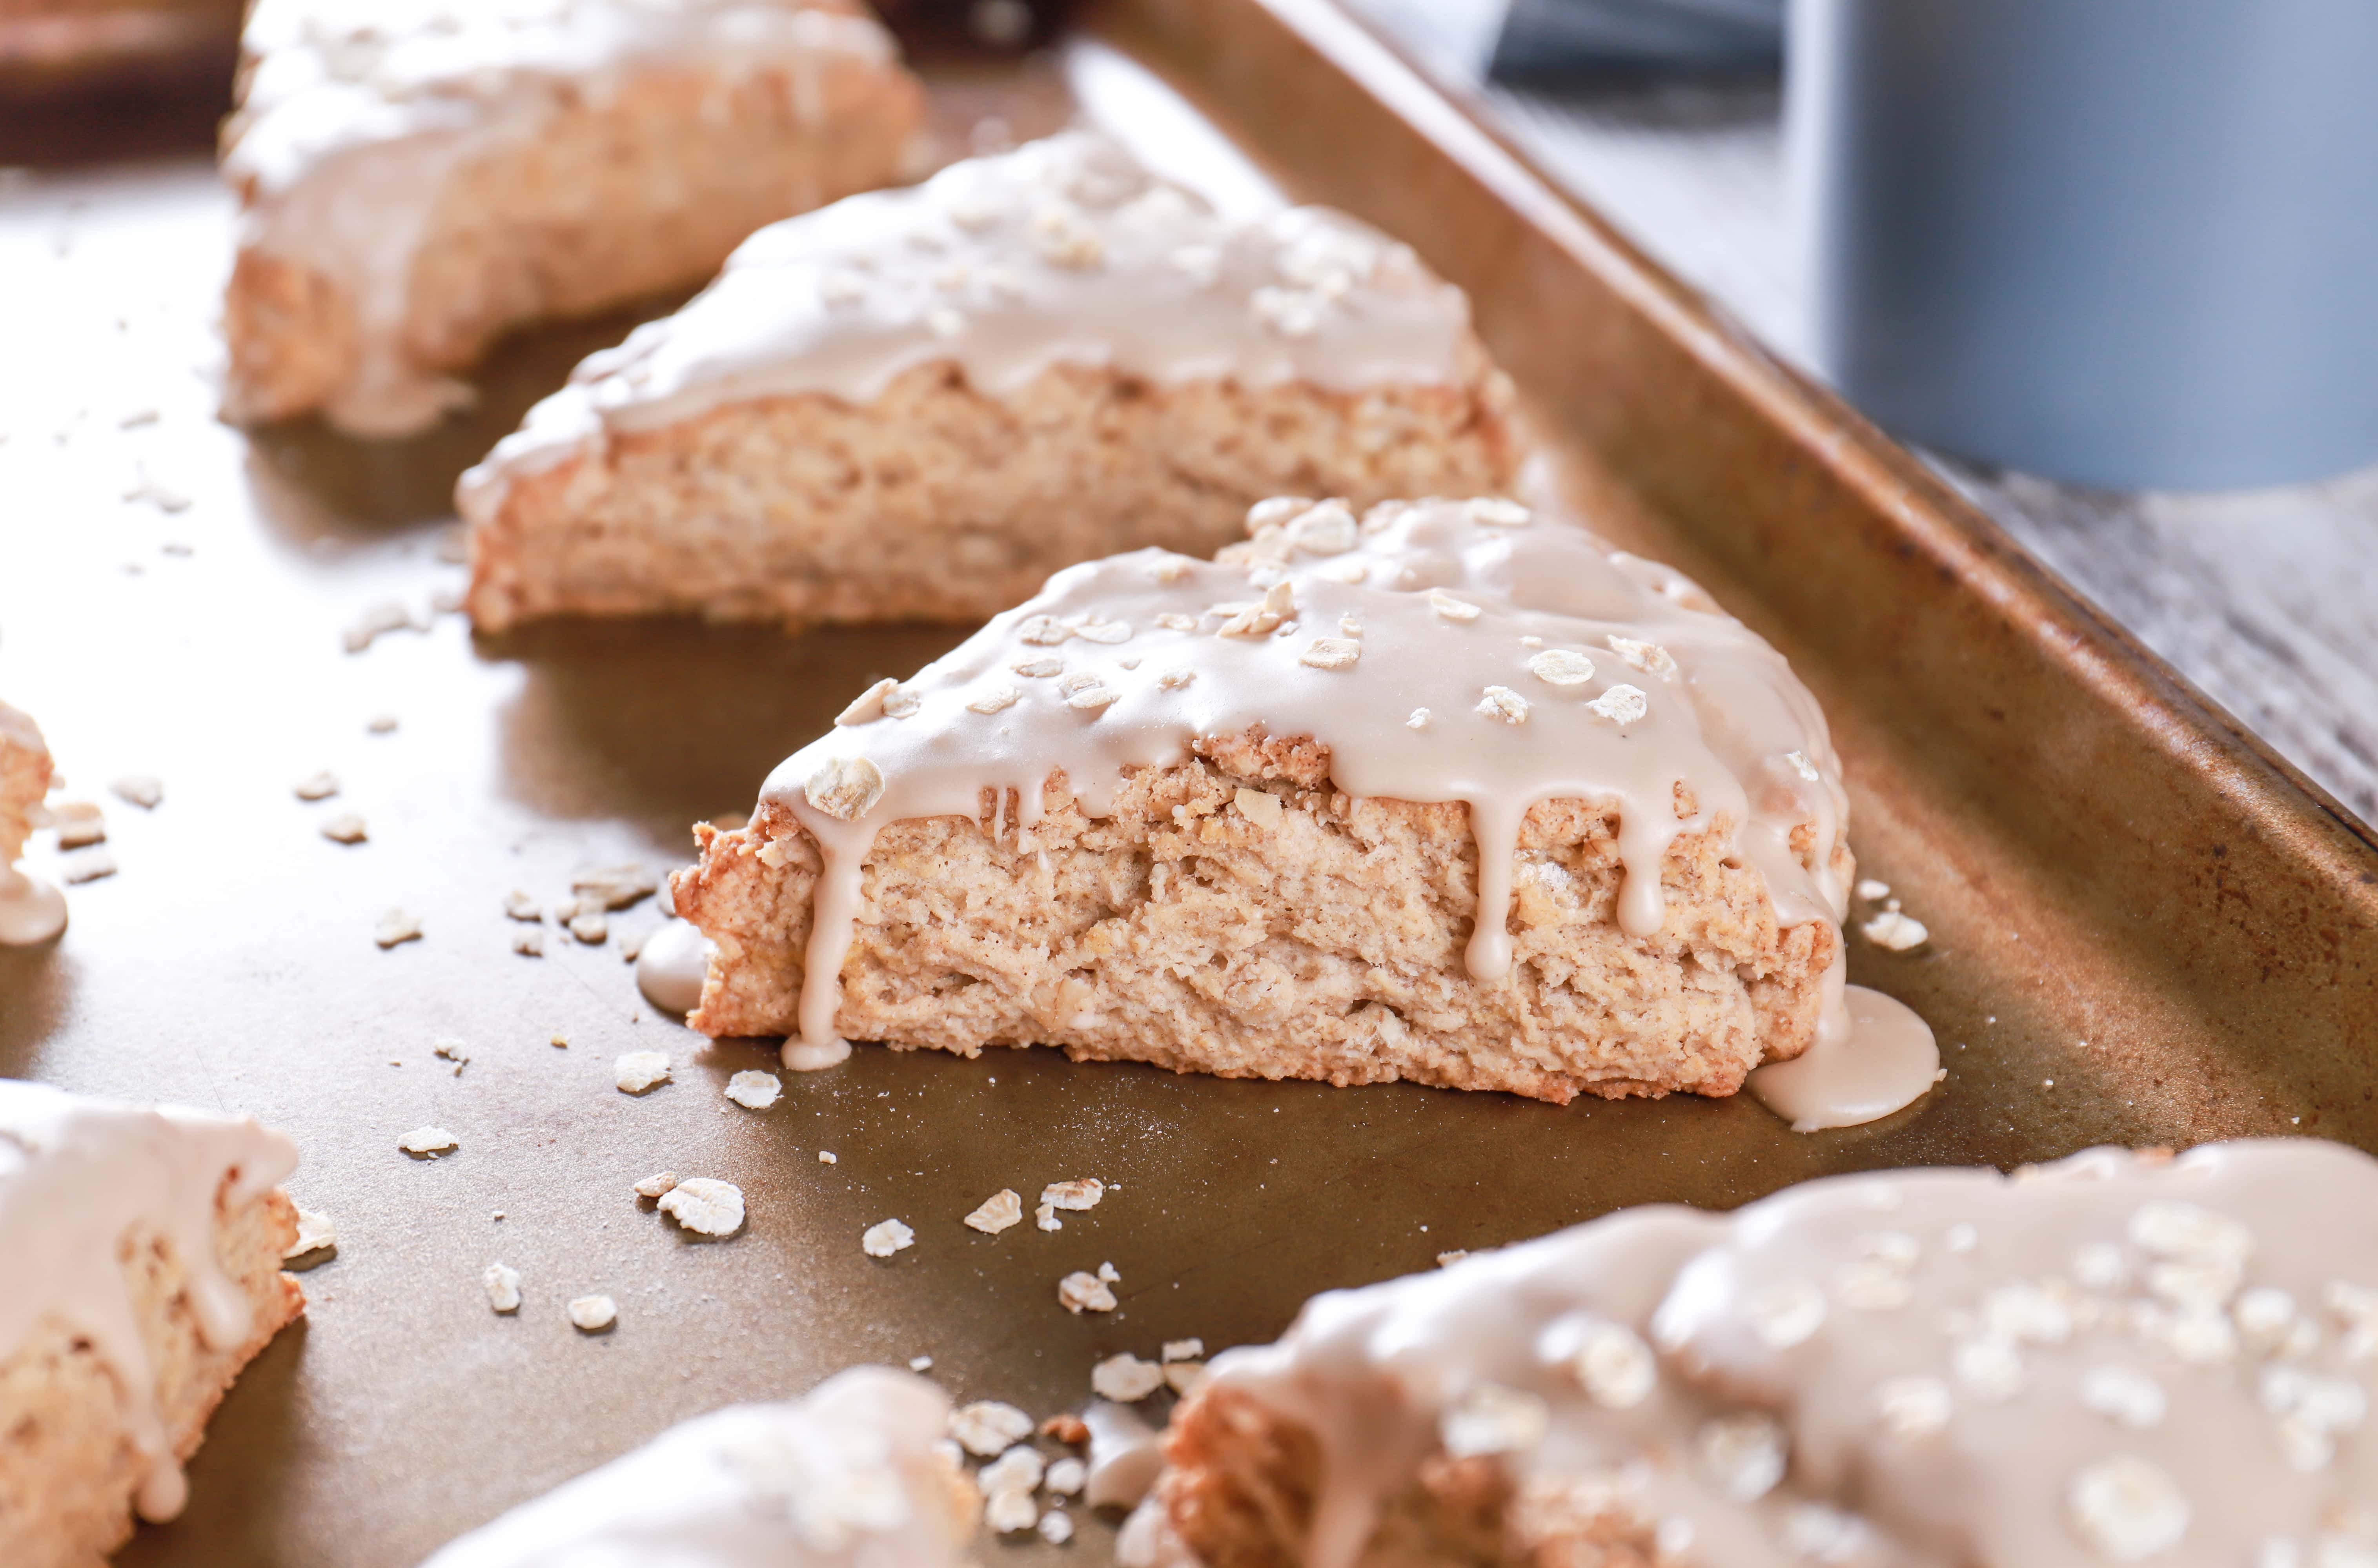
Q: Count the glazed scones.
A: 7